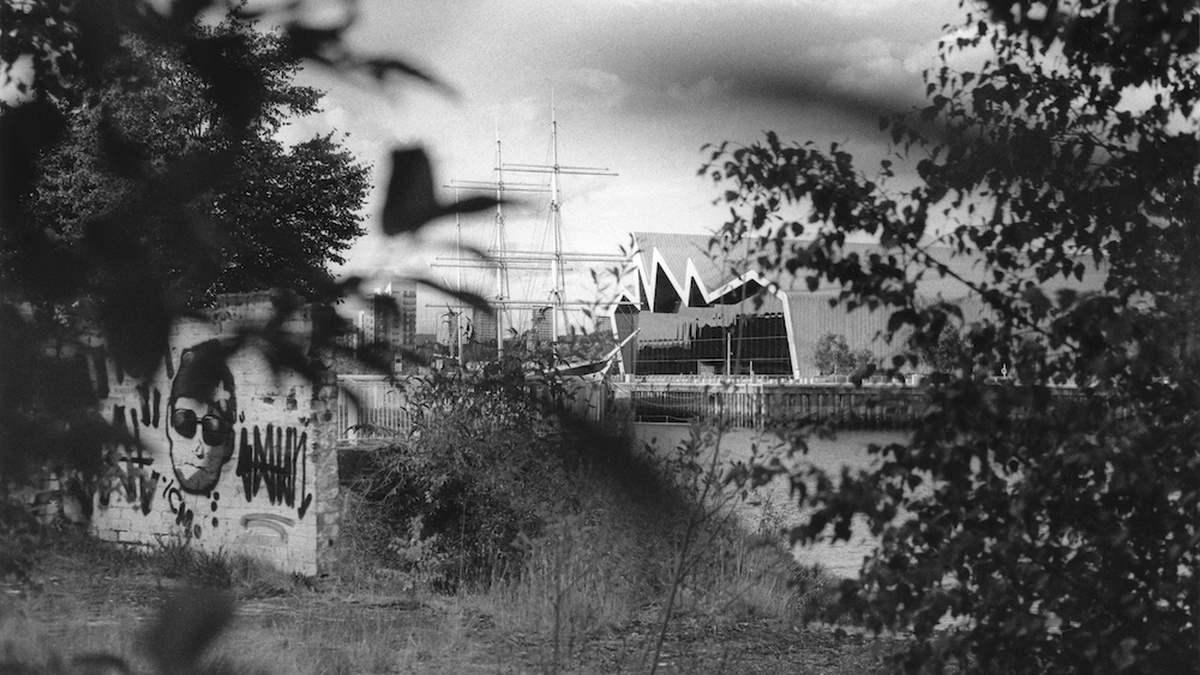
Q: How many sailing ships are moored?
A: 1